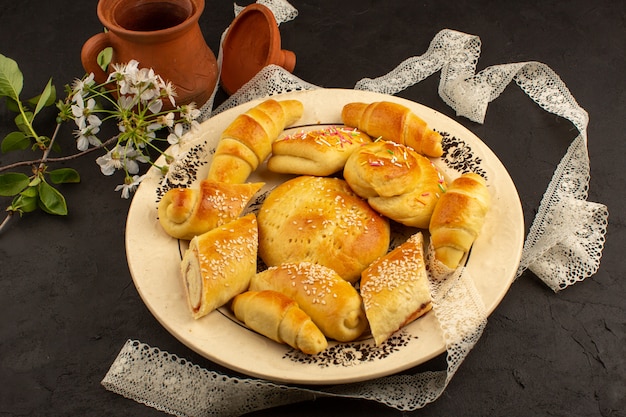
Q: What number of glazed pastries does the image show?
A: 11